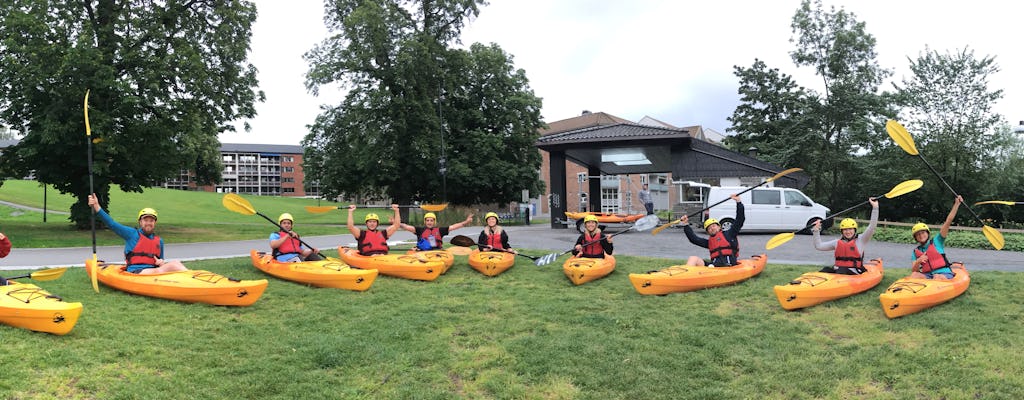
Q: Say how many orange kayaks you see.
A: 11